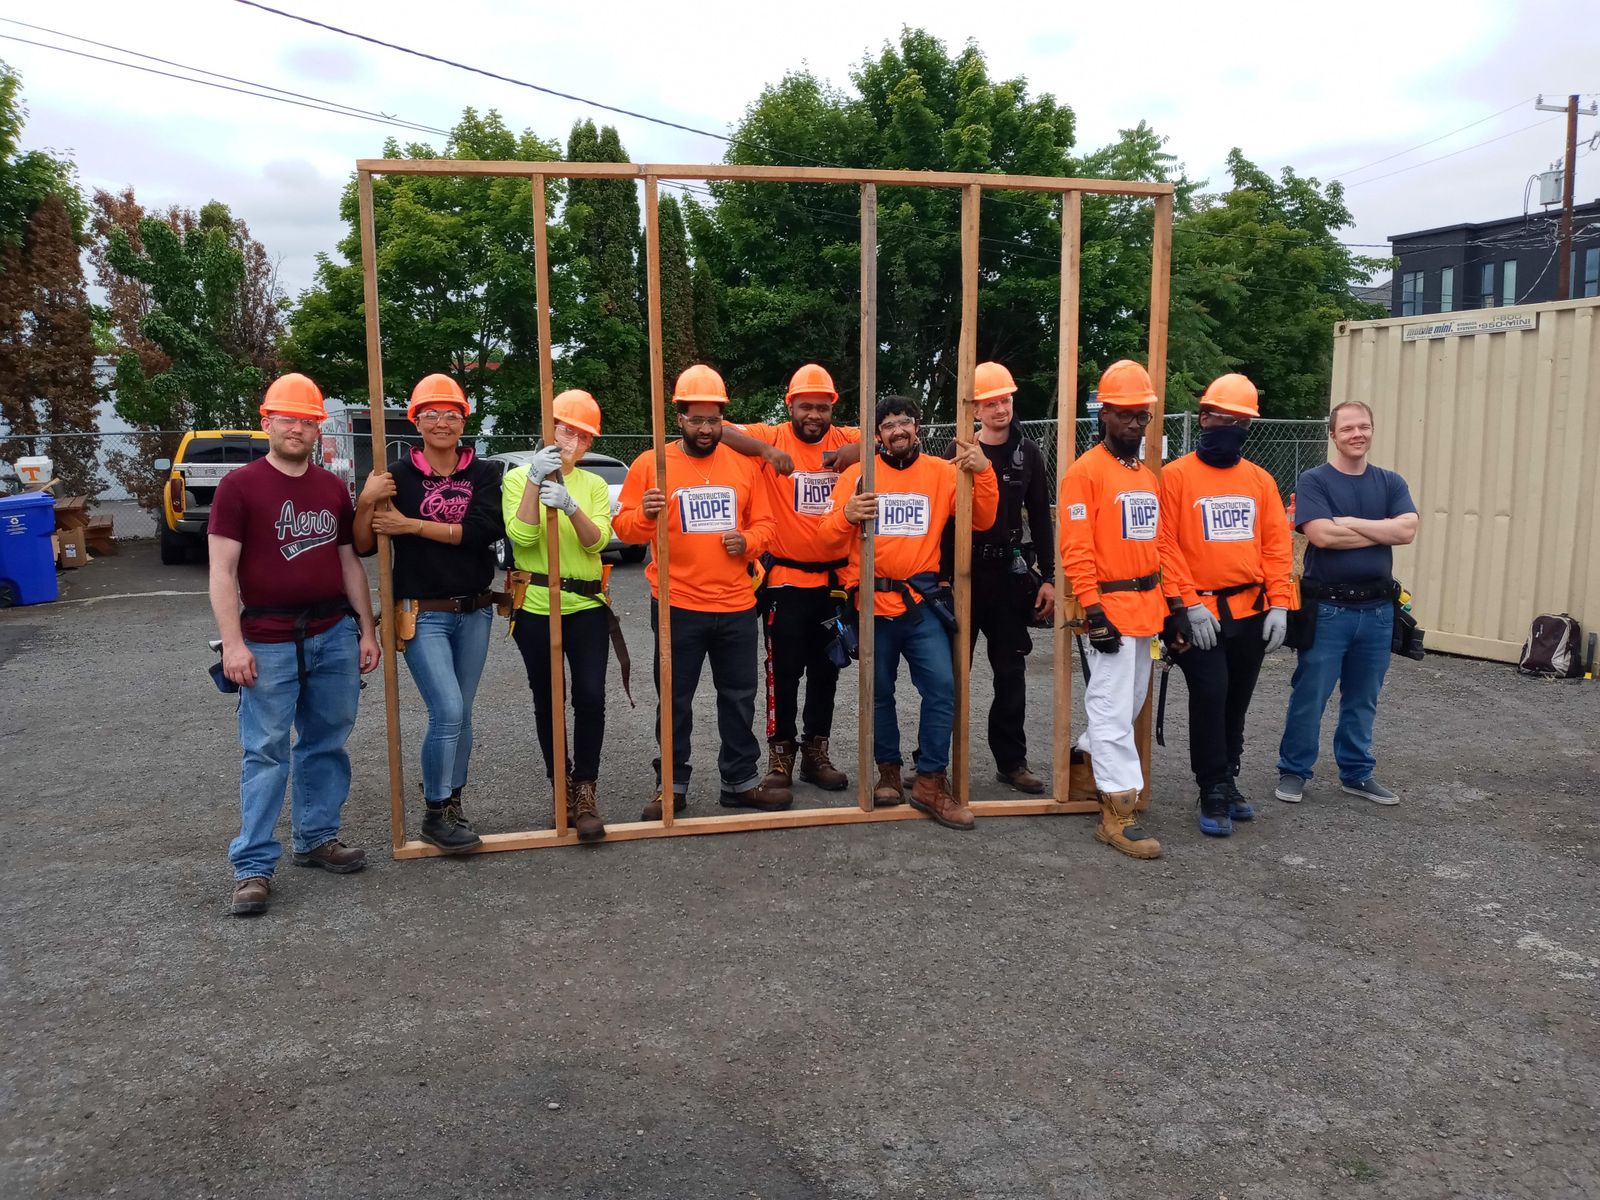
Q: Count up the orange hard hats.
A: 8